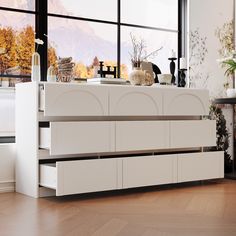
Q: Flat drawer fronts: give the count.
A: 6